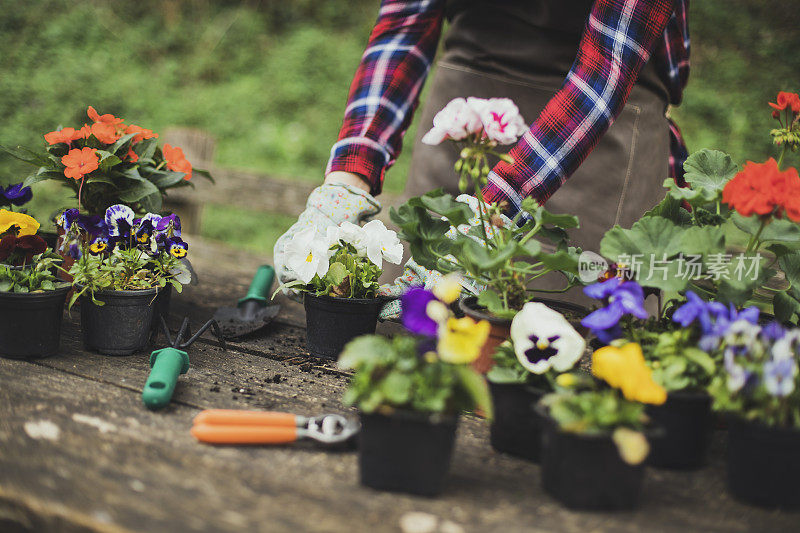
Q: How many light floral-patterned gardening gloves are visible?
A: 2